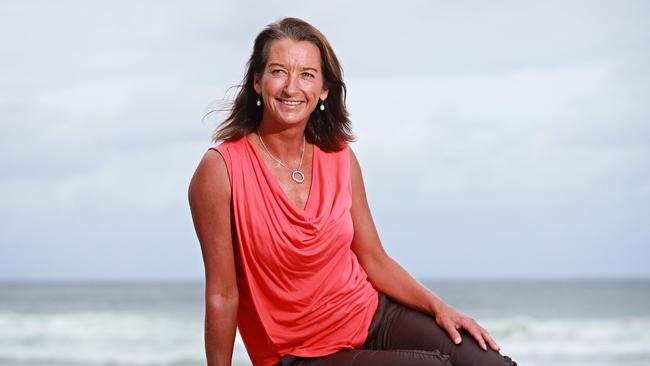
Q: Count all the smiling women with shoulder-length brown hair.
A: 1